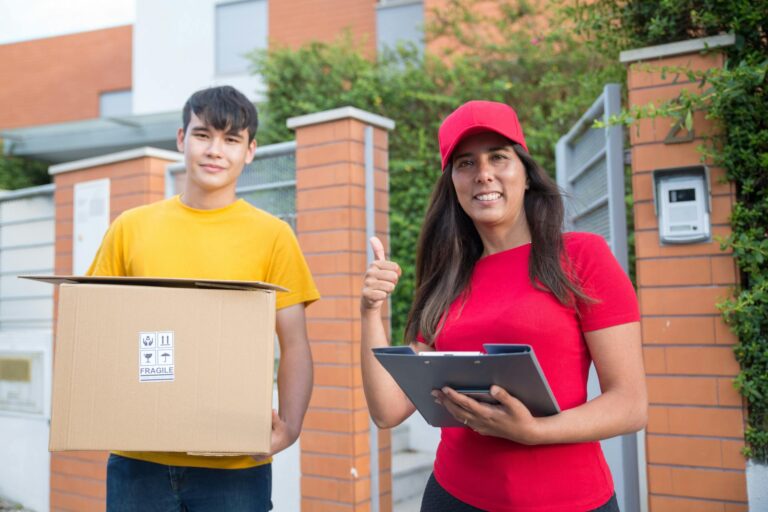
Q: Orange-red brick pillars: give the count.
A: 3